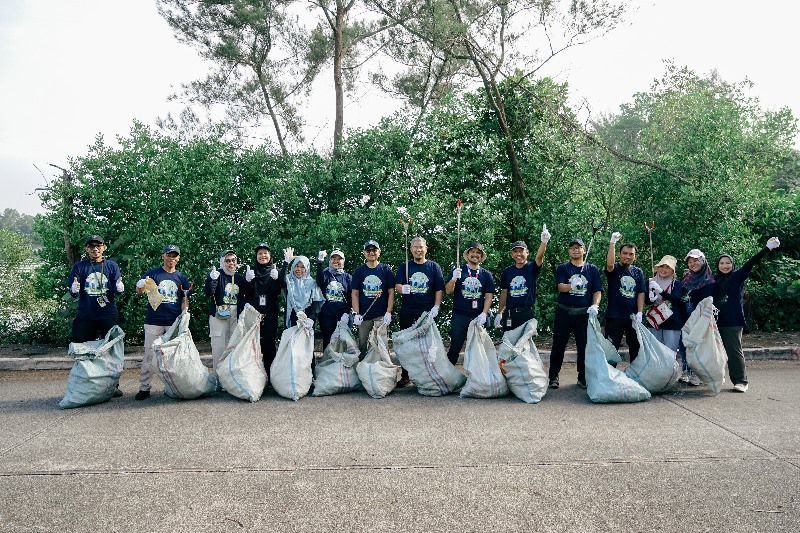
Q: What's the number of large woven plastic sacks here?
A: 12